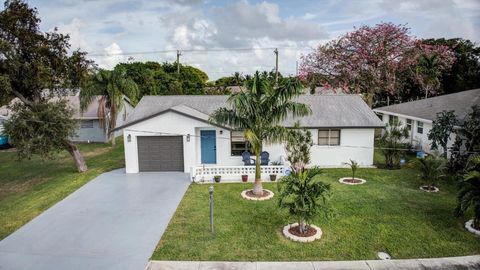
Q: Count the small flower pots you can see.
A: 3